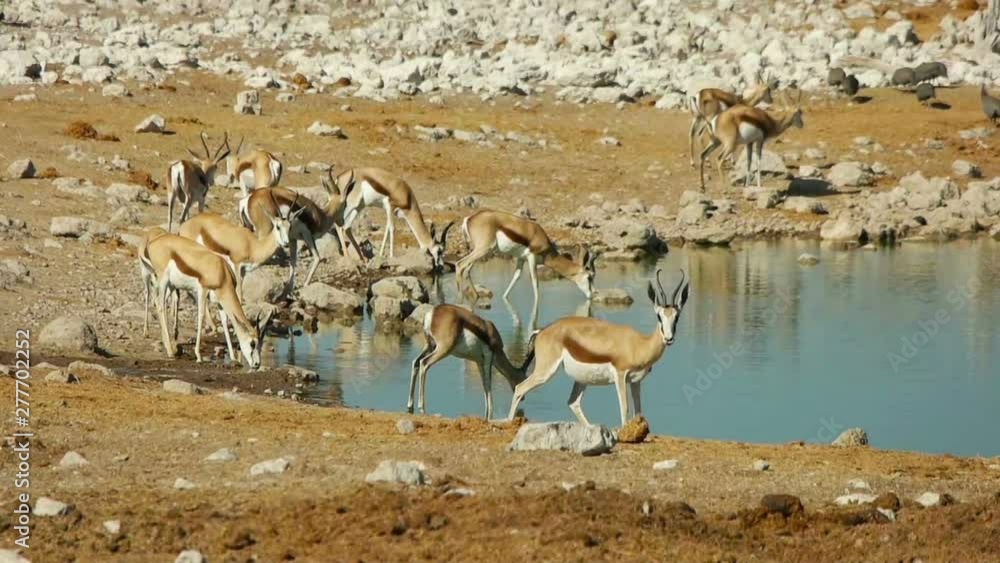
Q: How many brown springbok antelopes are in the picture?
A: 12